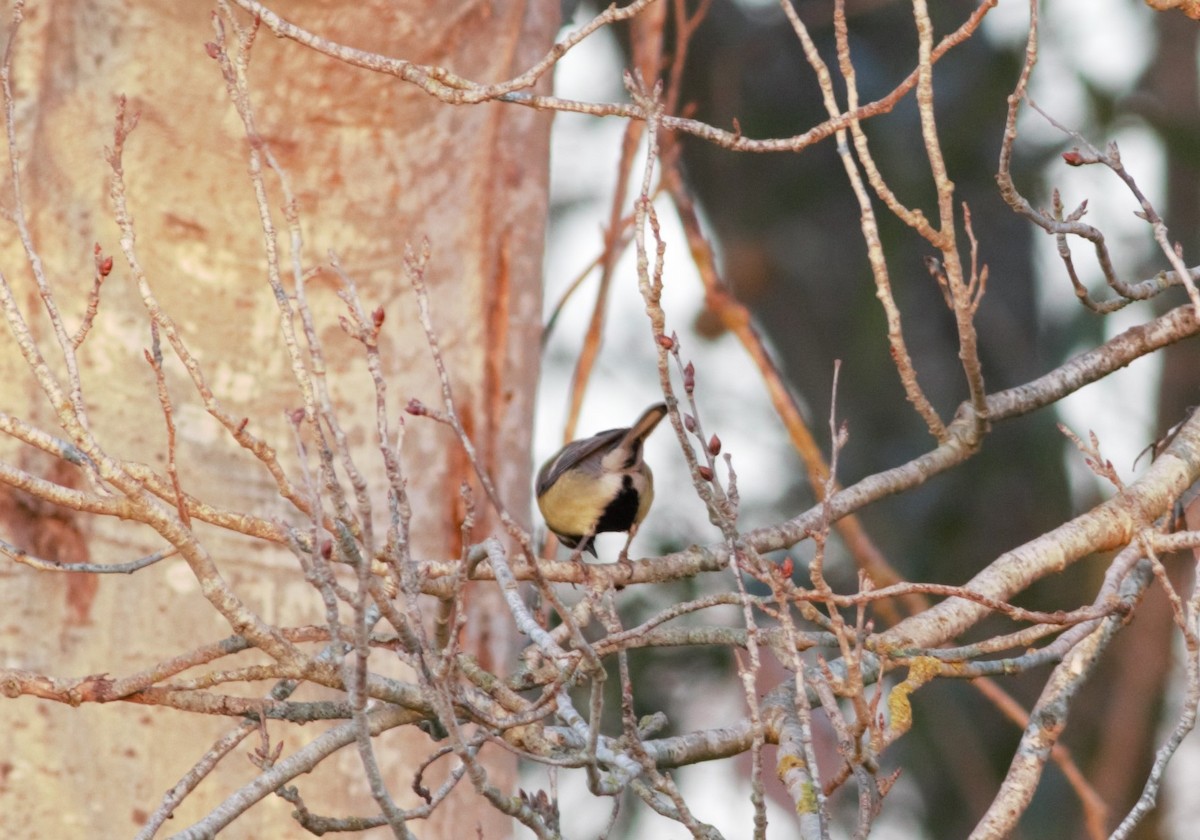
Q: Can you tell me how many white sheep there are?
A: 0